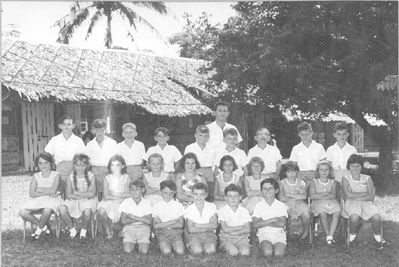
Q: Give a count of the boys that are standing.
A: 9